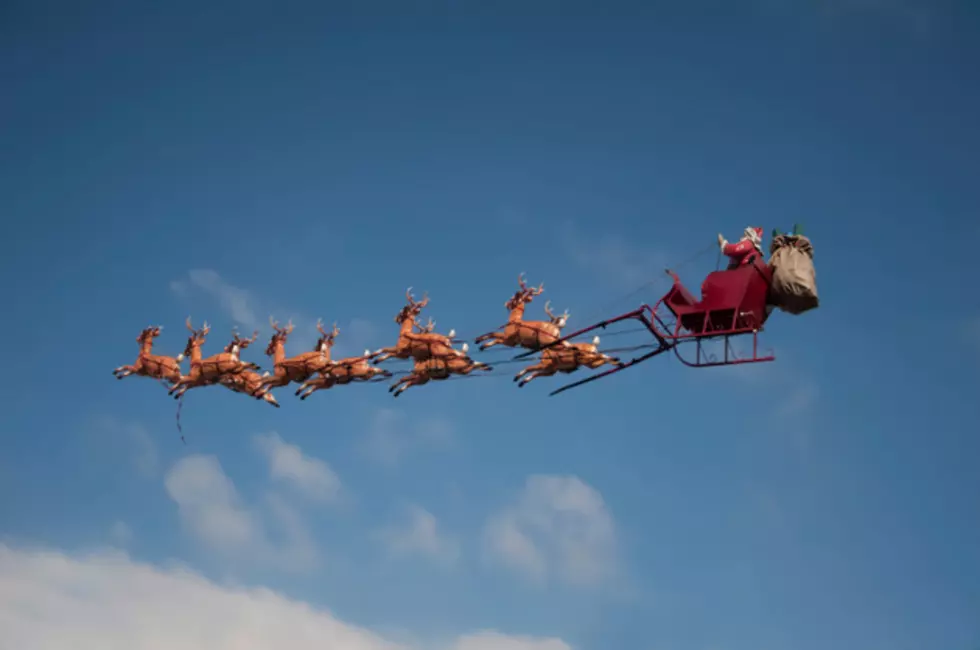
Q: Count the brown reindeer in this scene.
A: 9